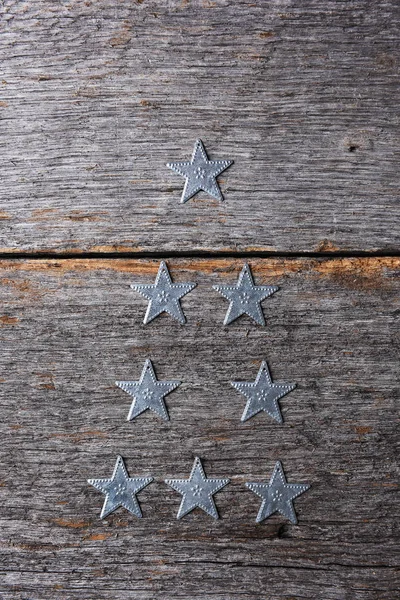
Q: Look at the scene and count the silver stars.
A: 8